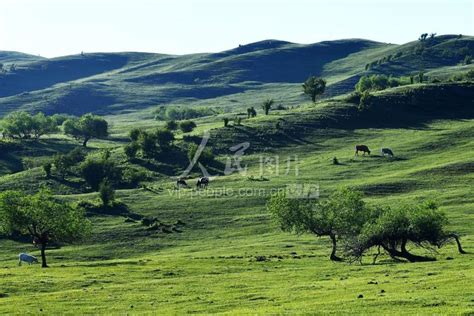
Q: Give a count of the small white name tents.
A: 0